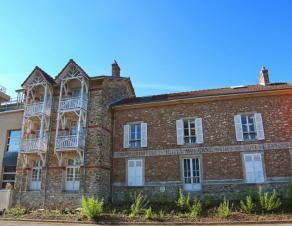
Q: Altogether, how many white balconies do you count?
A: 4